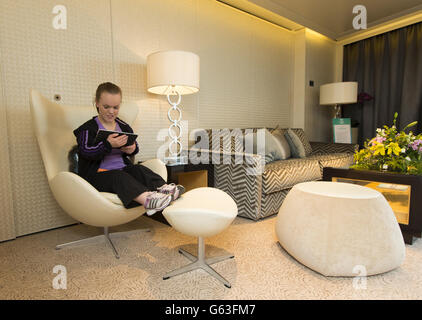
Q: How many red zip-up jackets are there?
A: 0